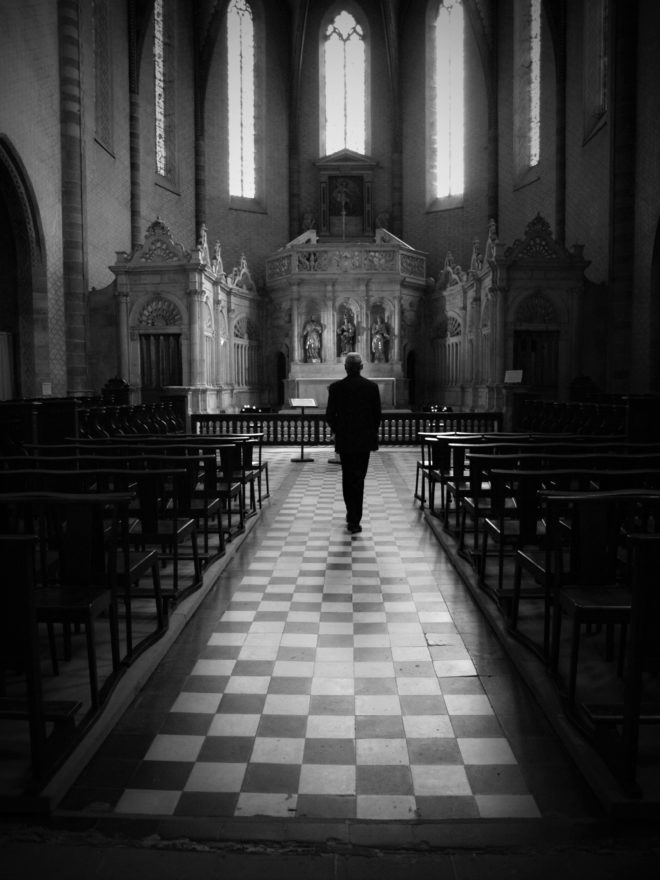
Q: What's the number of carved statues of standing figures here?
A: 3